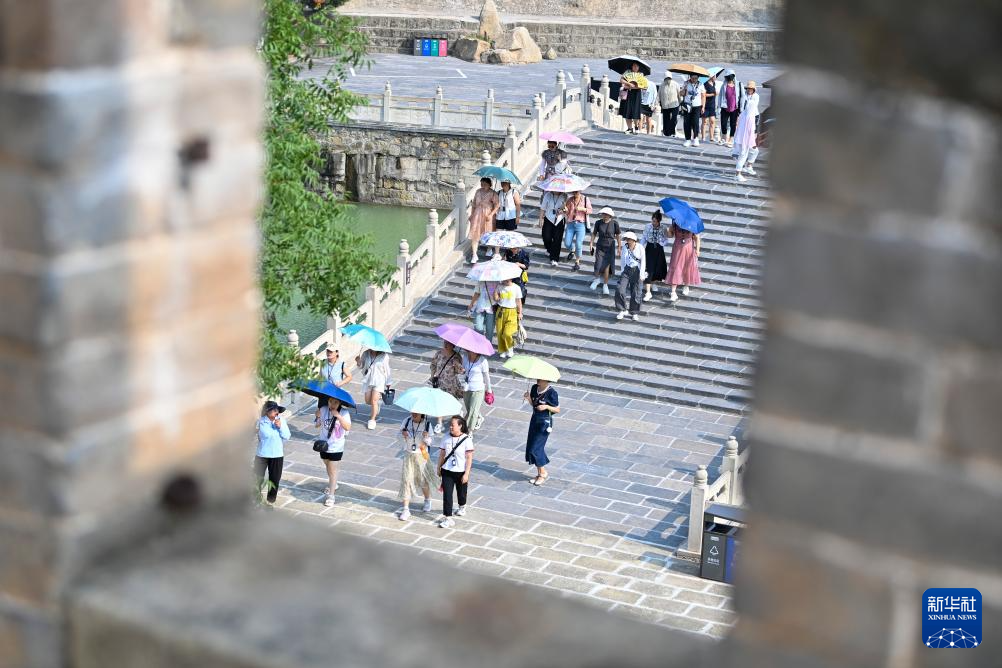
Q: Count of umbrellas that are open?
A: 14